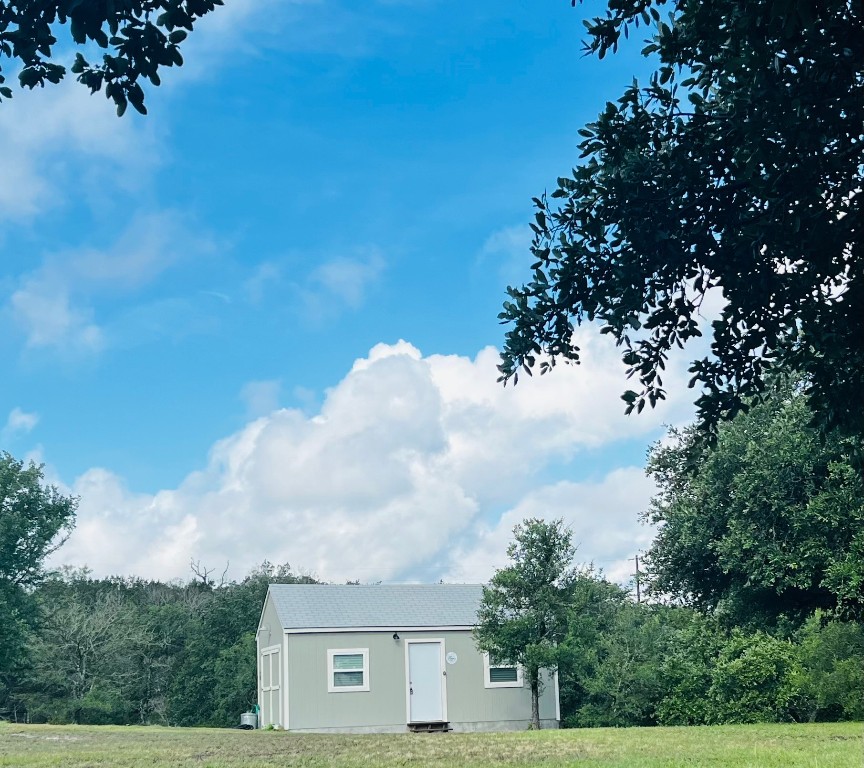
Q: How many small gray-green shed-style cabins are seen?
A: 1